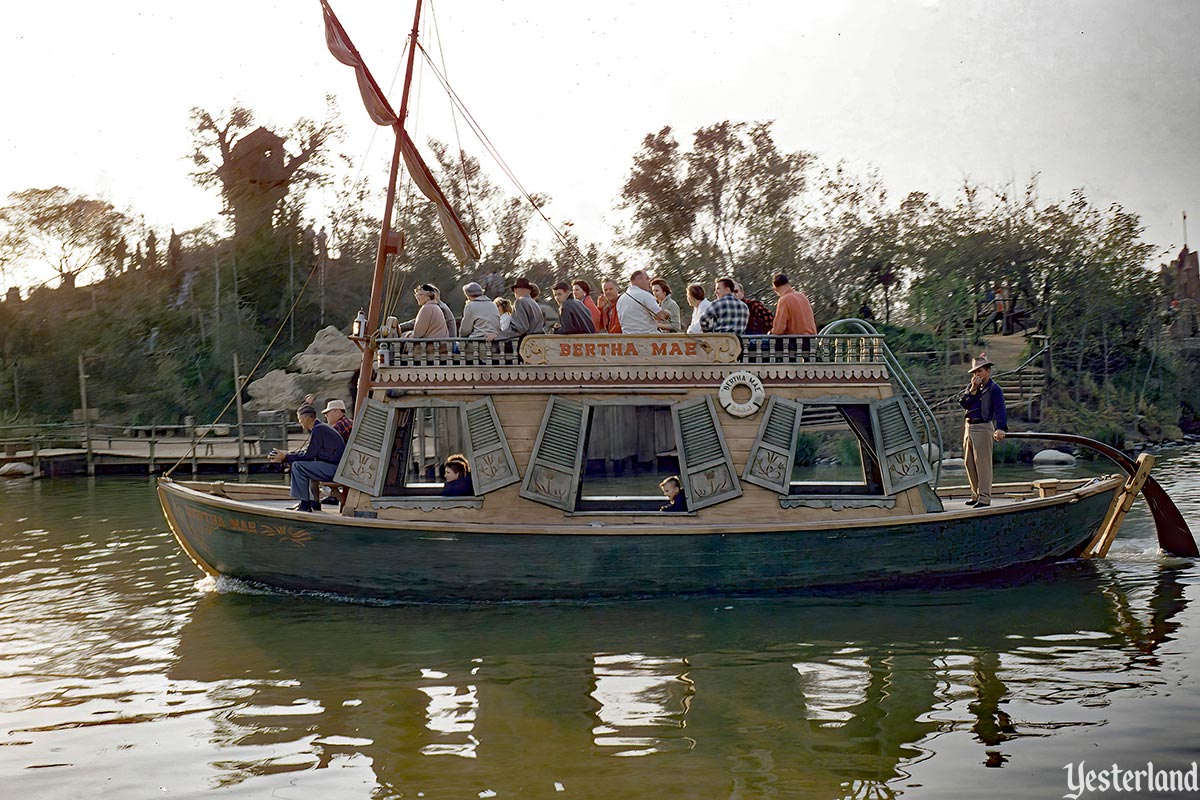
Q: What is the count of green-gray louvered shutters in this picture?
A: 6